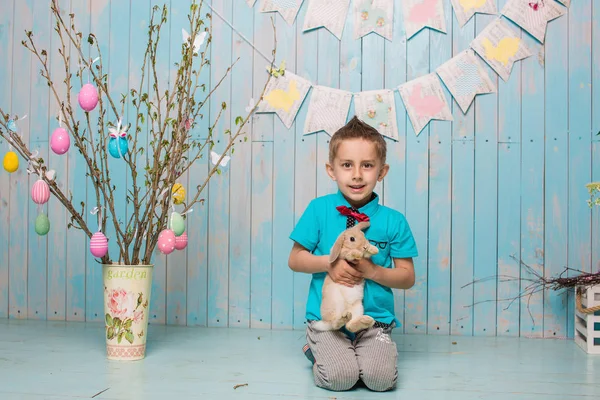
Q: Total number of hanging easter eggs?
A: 11